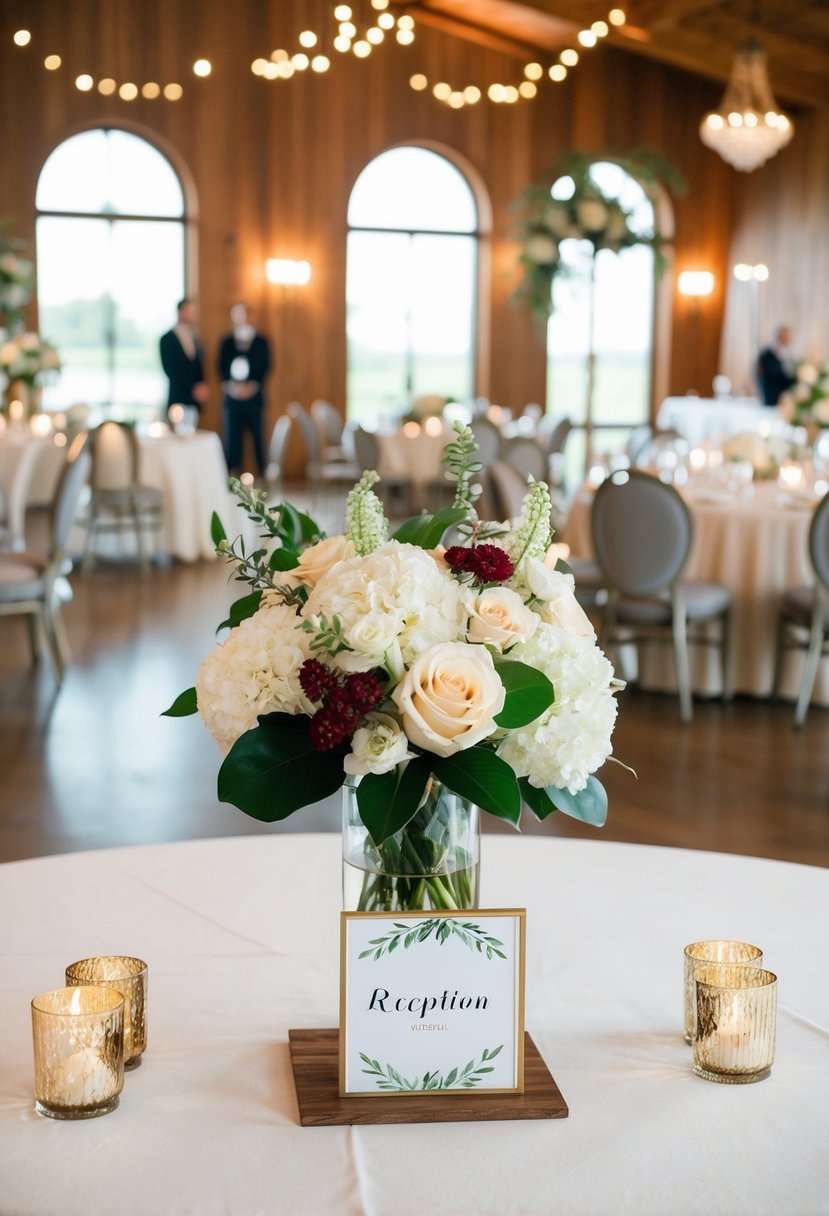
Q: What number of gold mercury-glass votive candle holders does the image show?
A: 4